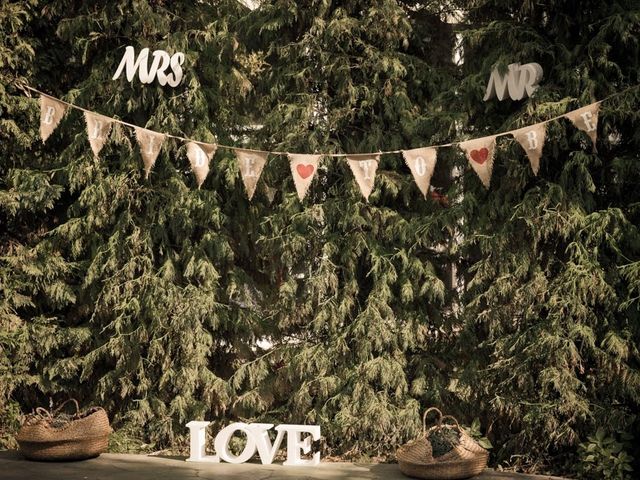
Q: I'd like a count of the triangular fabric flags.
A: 11